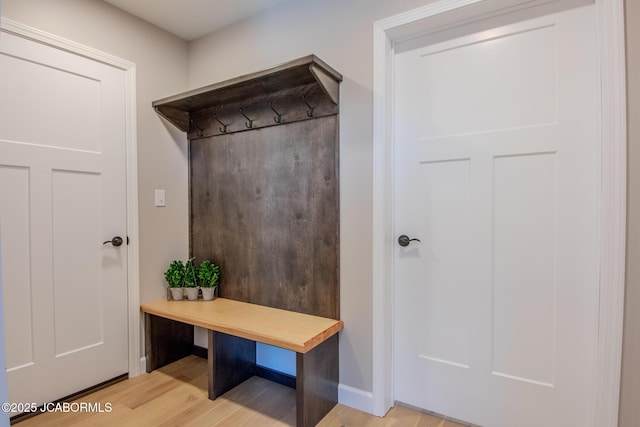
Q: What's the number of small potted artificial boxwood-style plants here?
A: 3